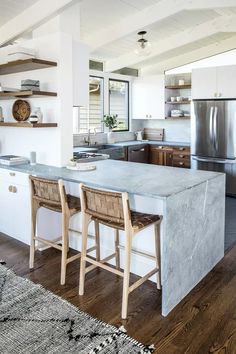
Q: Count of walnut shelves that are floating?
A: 6